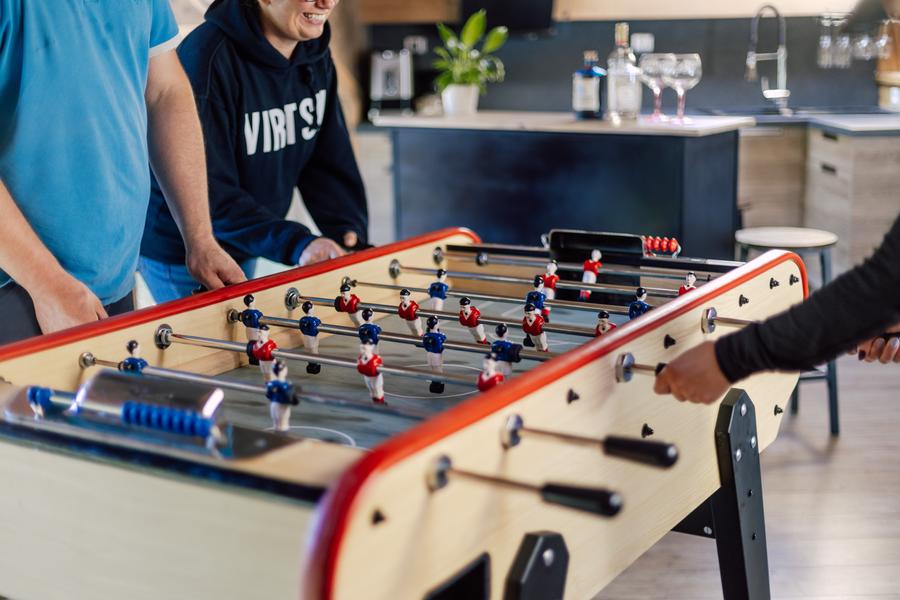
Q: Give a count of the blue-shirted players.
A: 10